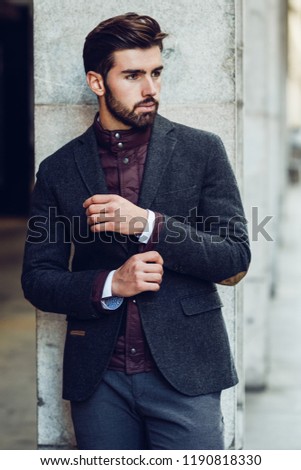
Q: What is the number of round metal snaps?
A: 5